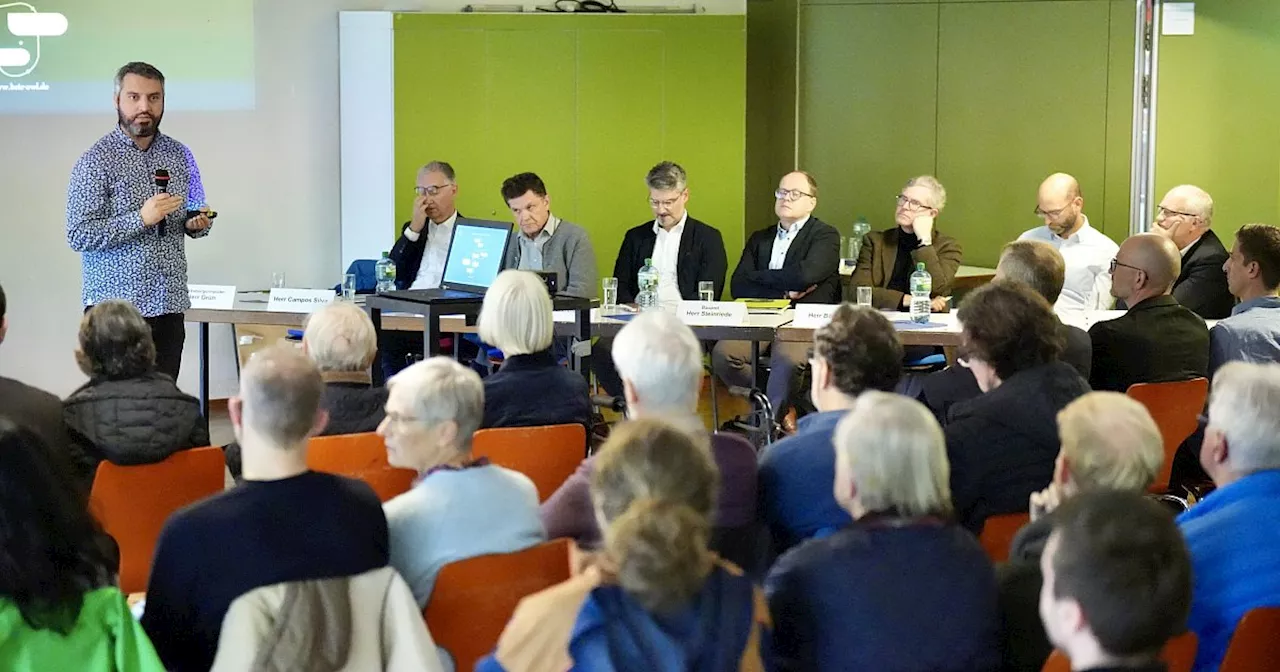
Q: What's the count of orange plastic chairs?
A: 8